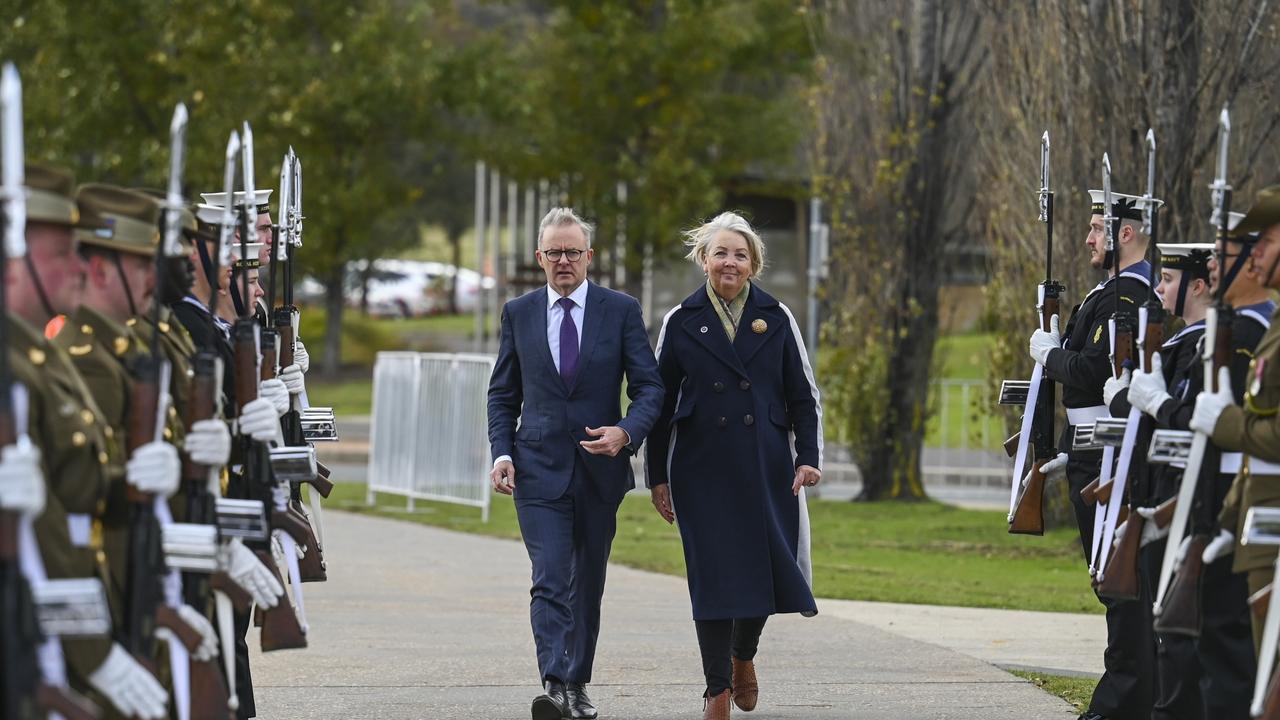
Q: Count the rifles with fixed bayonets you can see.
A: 11